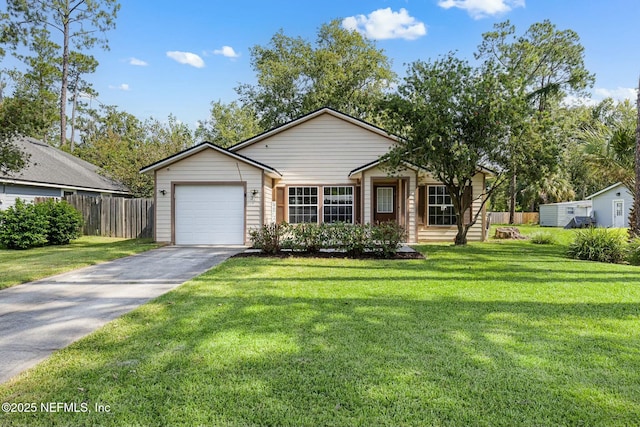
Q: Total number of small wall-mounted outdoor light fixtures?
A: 2